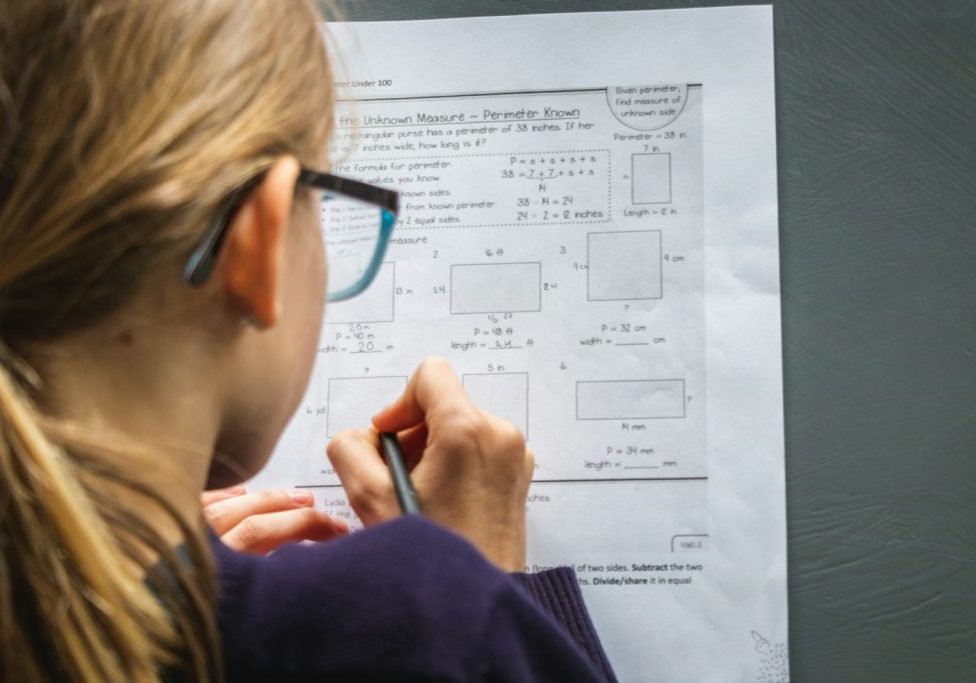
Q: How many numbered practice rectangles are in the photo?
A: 6